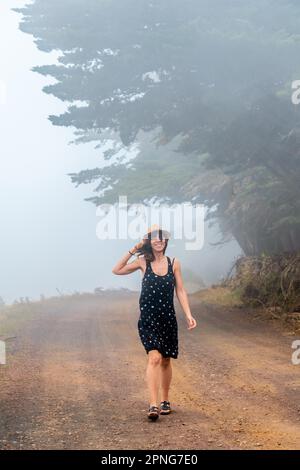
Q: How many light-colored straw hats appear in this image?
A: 1